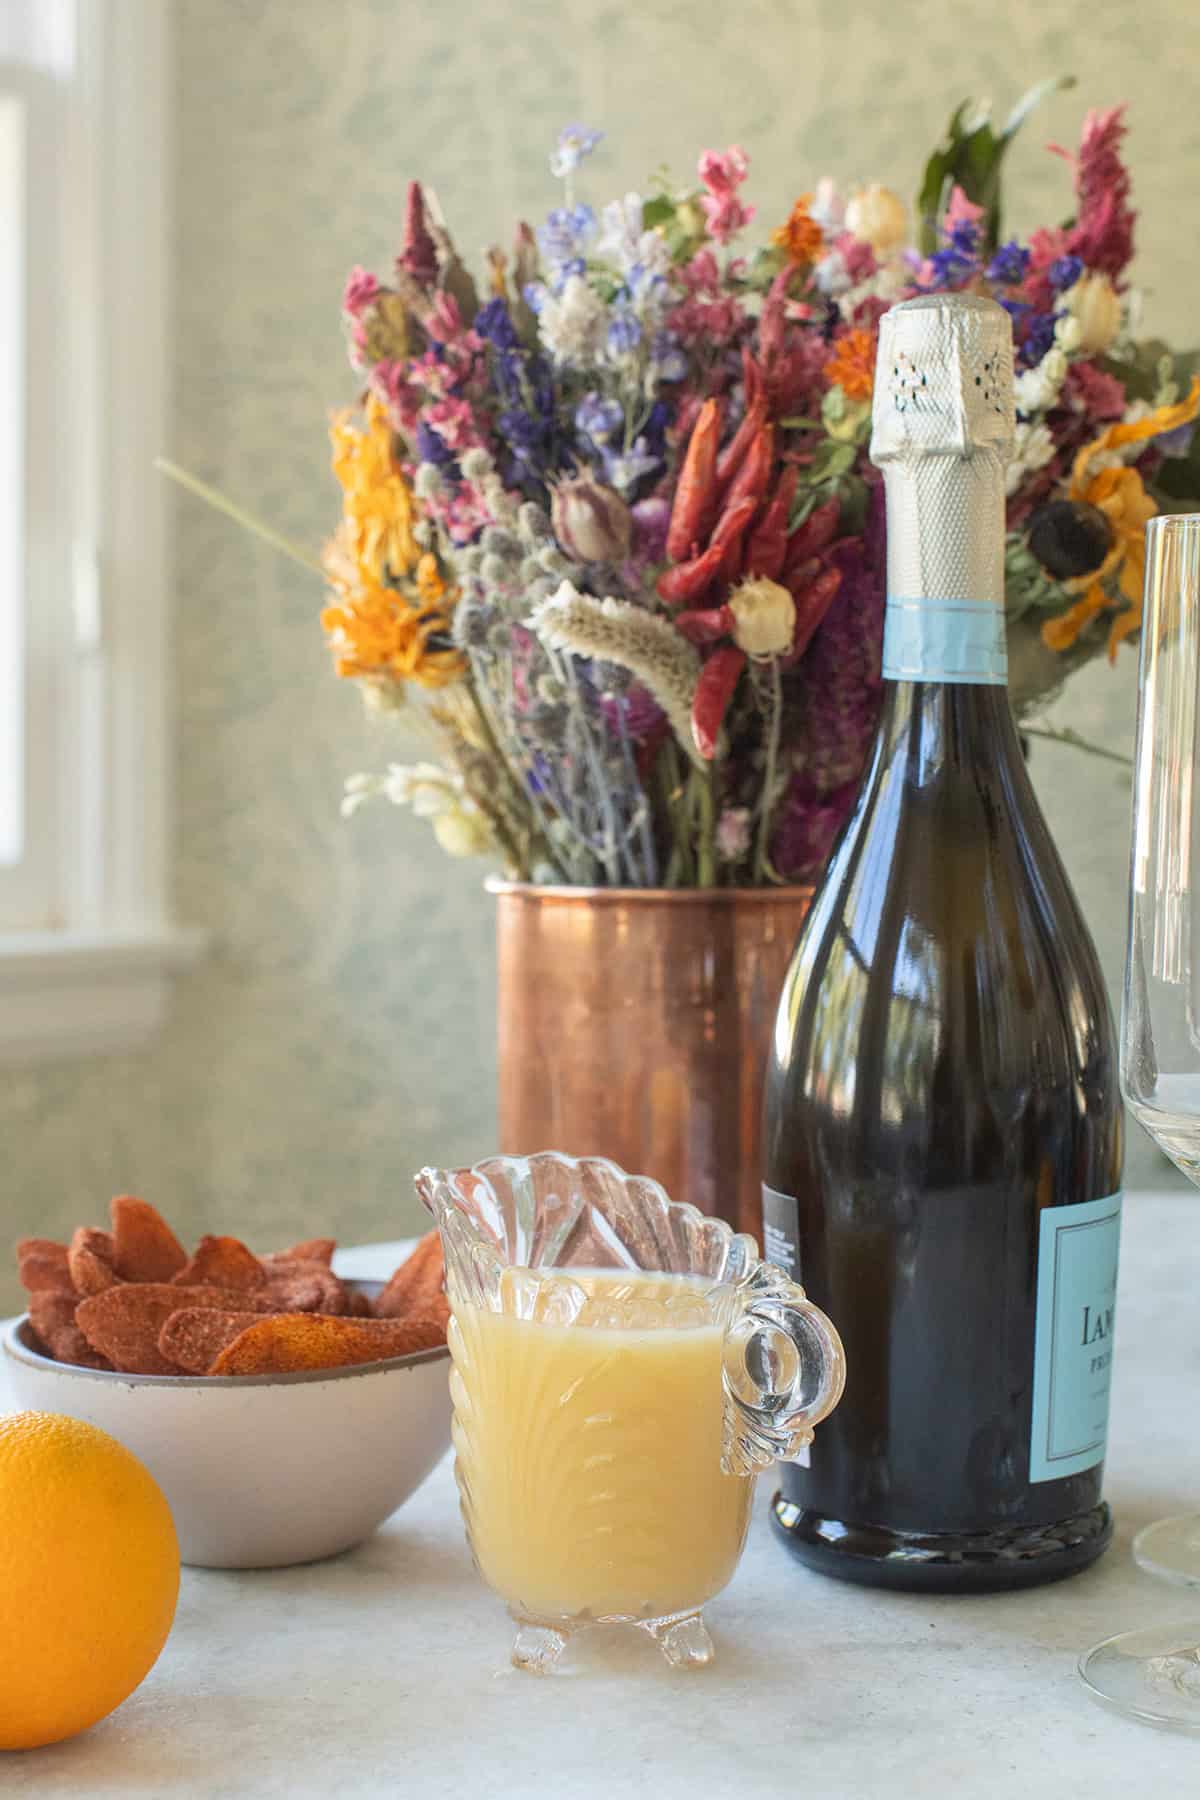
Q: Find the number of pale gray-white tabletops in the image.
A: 1